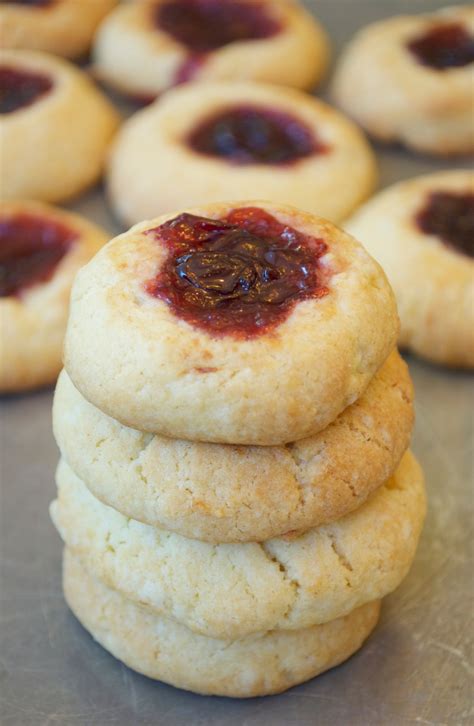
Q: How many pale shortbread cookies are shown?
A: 11